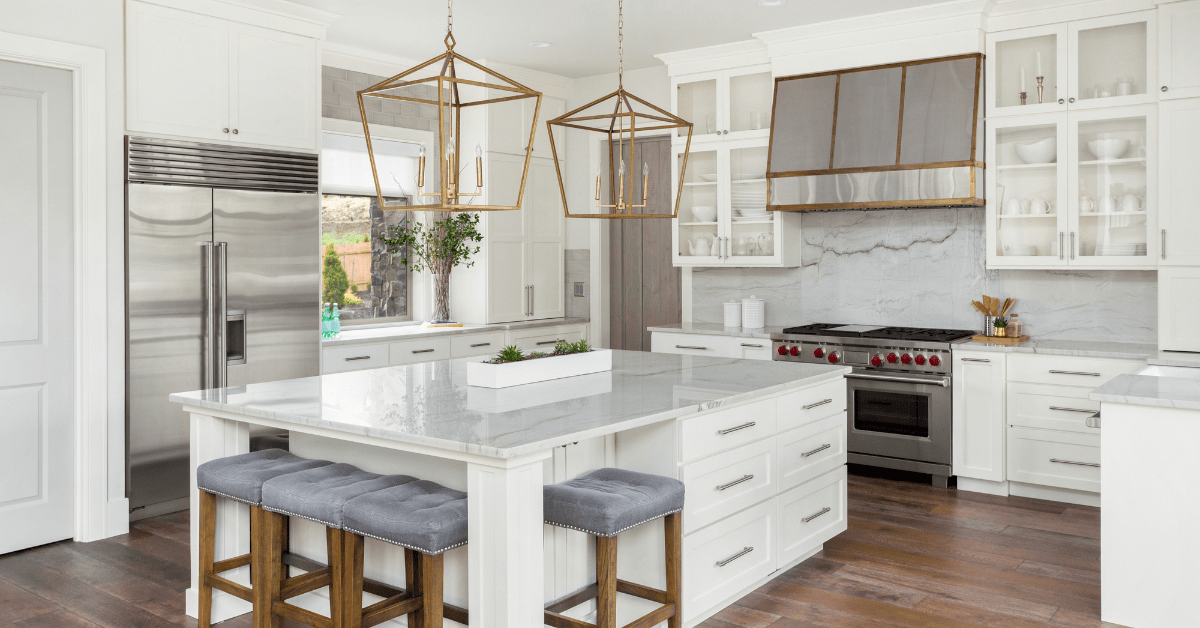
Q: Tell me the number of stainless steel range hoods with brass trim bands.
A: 1